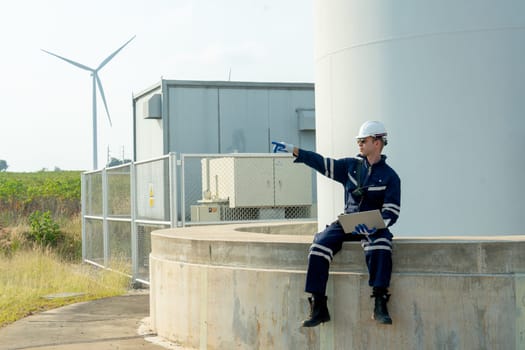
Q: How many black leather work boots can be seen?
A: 2